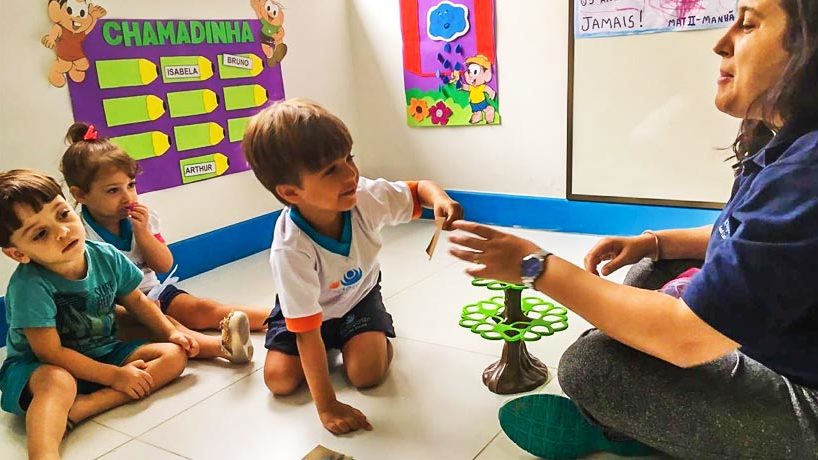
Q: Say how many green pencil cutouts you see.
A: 10